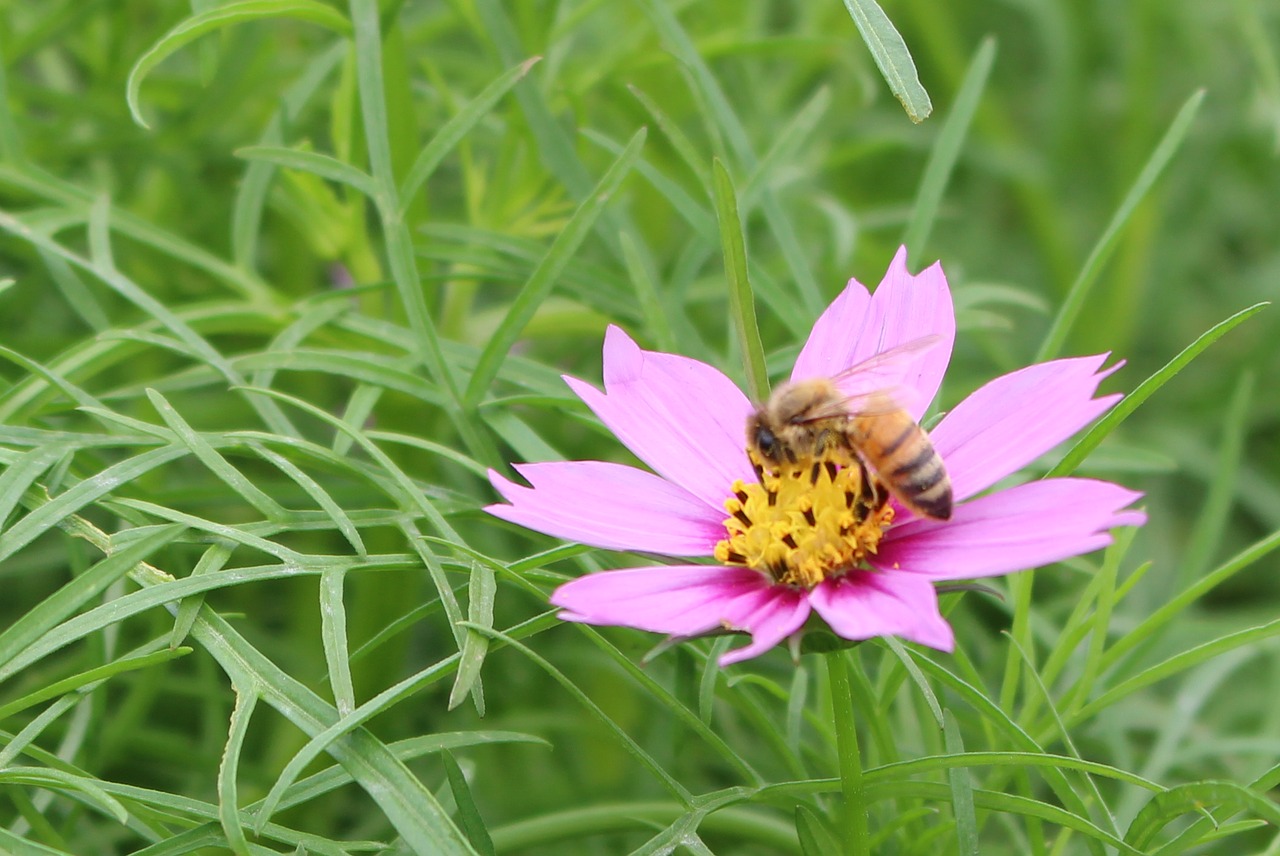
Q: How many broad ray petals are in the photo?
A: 8